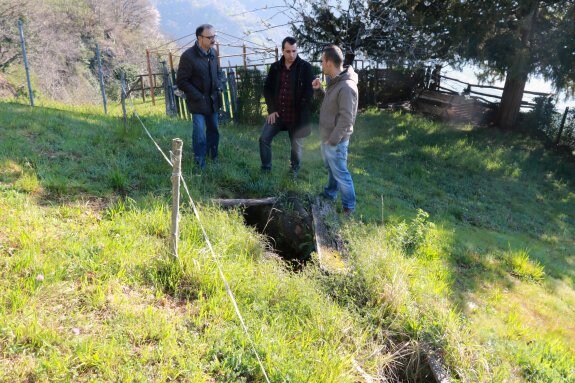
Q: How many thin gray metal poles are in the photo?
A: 2